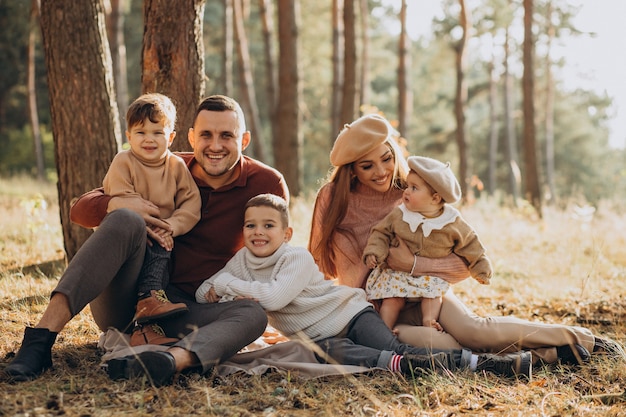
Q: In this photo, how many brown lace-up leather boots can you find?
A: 2